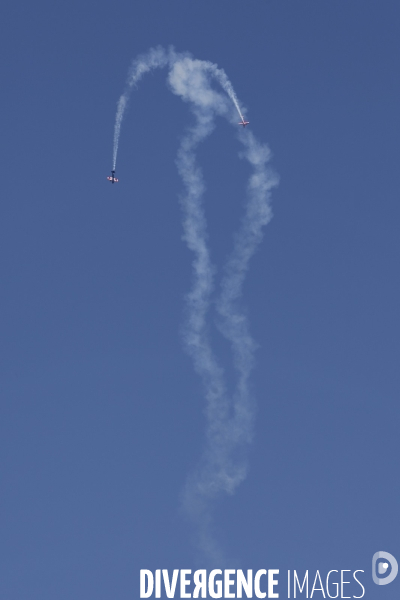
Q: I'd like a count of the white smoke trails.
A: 2